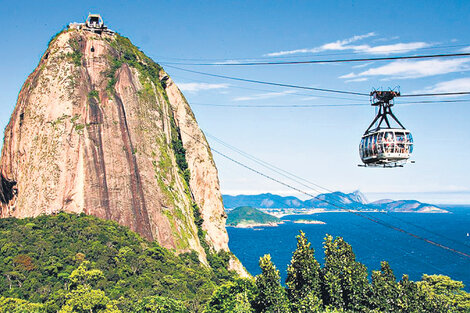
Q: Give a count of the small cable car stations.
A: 1